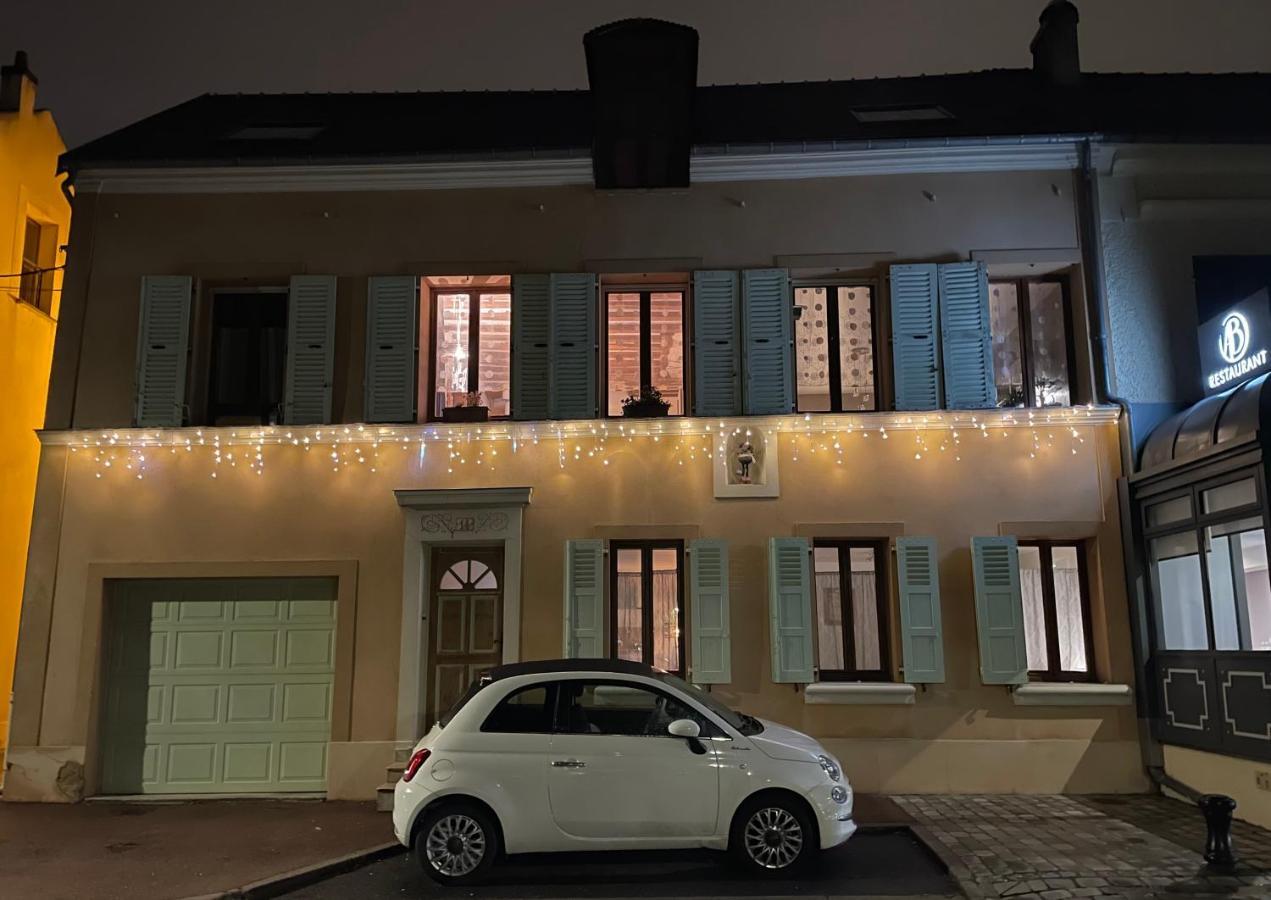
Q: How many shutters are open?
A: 14